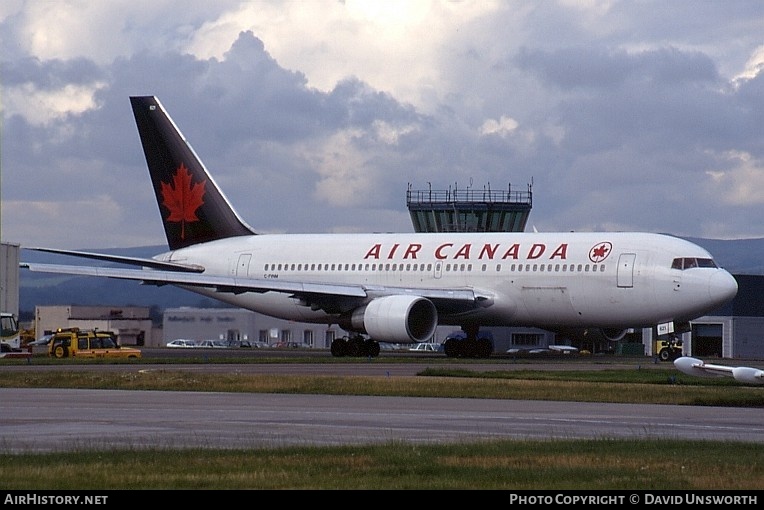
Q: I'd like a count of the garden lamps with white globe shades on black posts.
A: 0